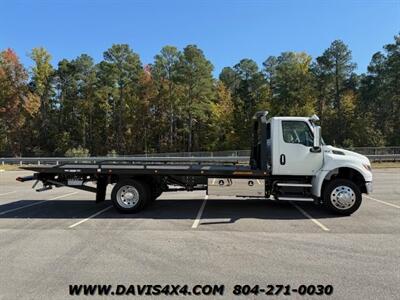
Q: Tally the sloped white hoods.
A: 1